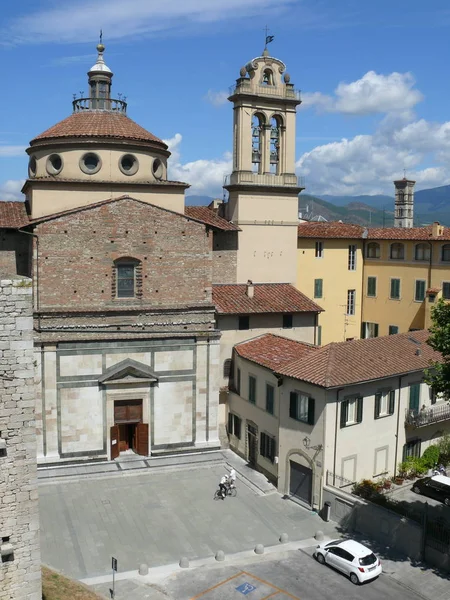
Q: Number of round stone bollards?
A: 6